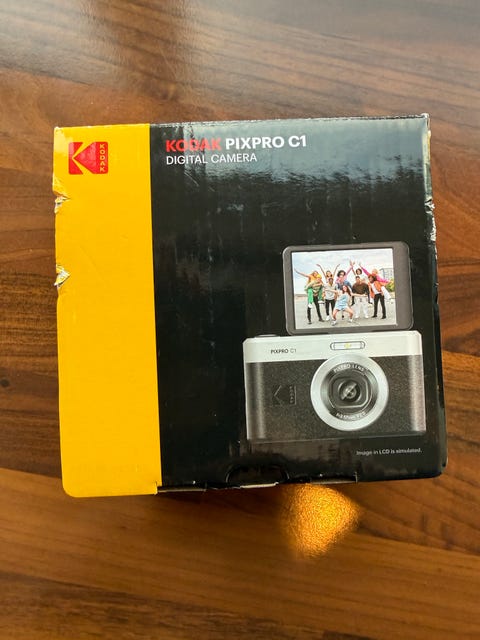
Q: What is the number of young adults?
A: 11